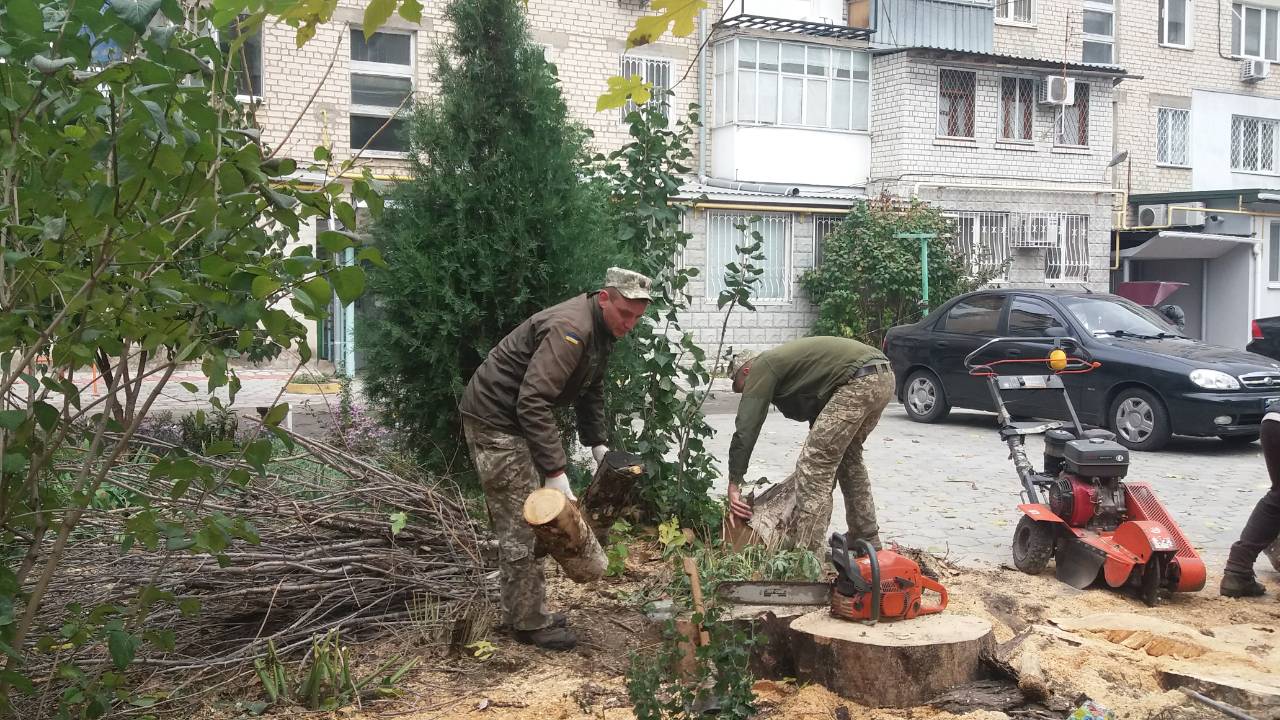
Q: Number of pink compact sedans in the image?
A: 0